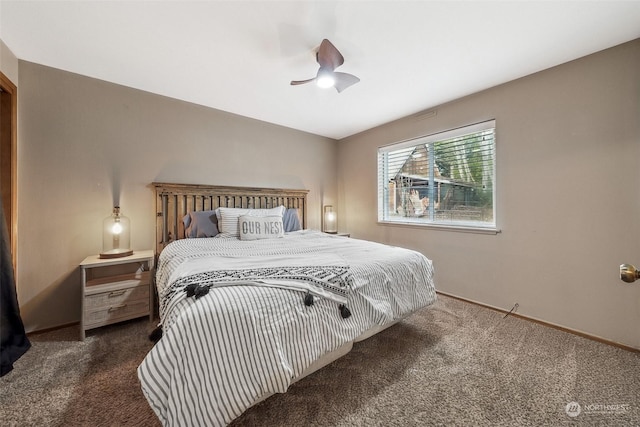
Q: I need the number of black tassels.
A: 5